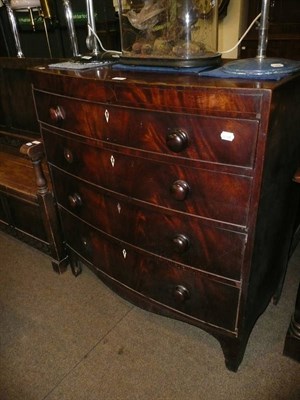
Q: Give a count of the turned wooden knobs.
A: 8